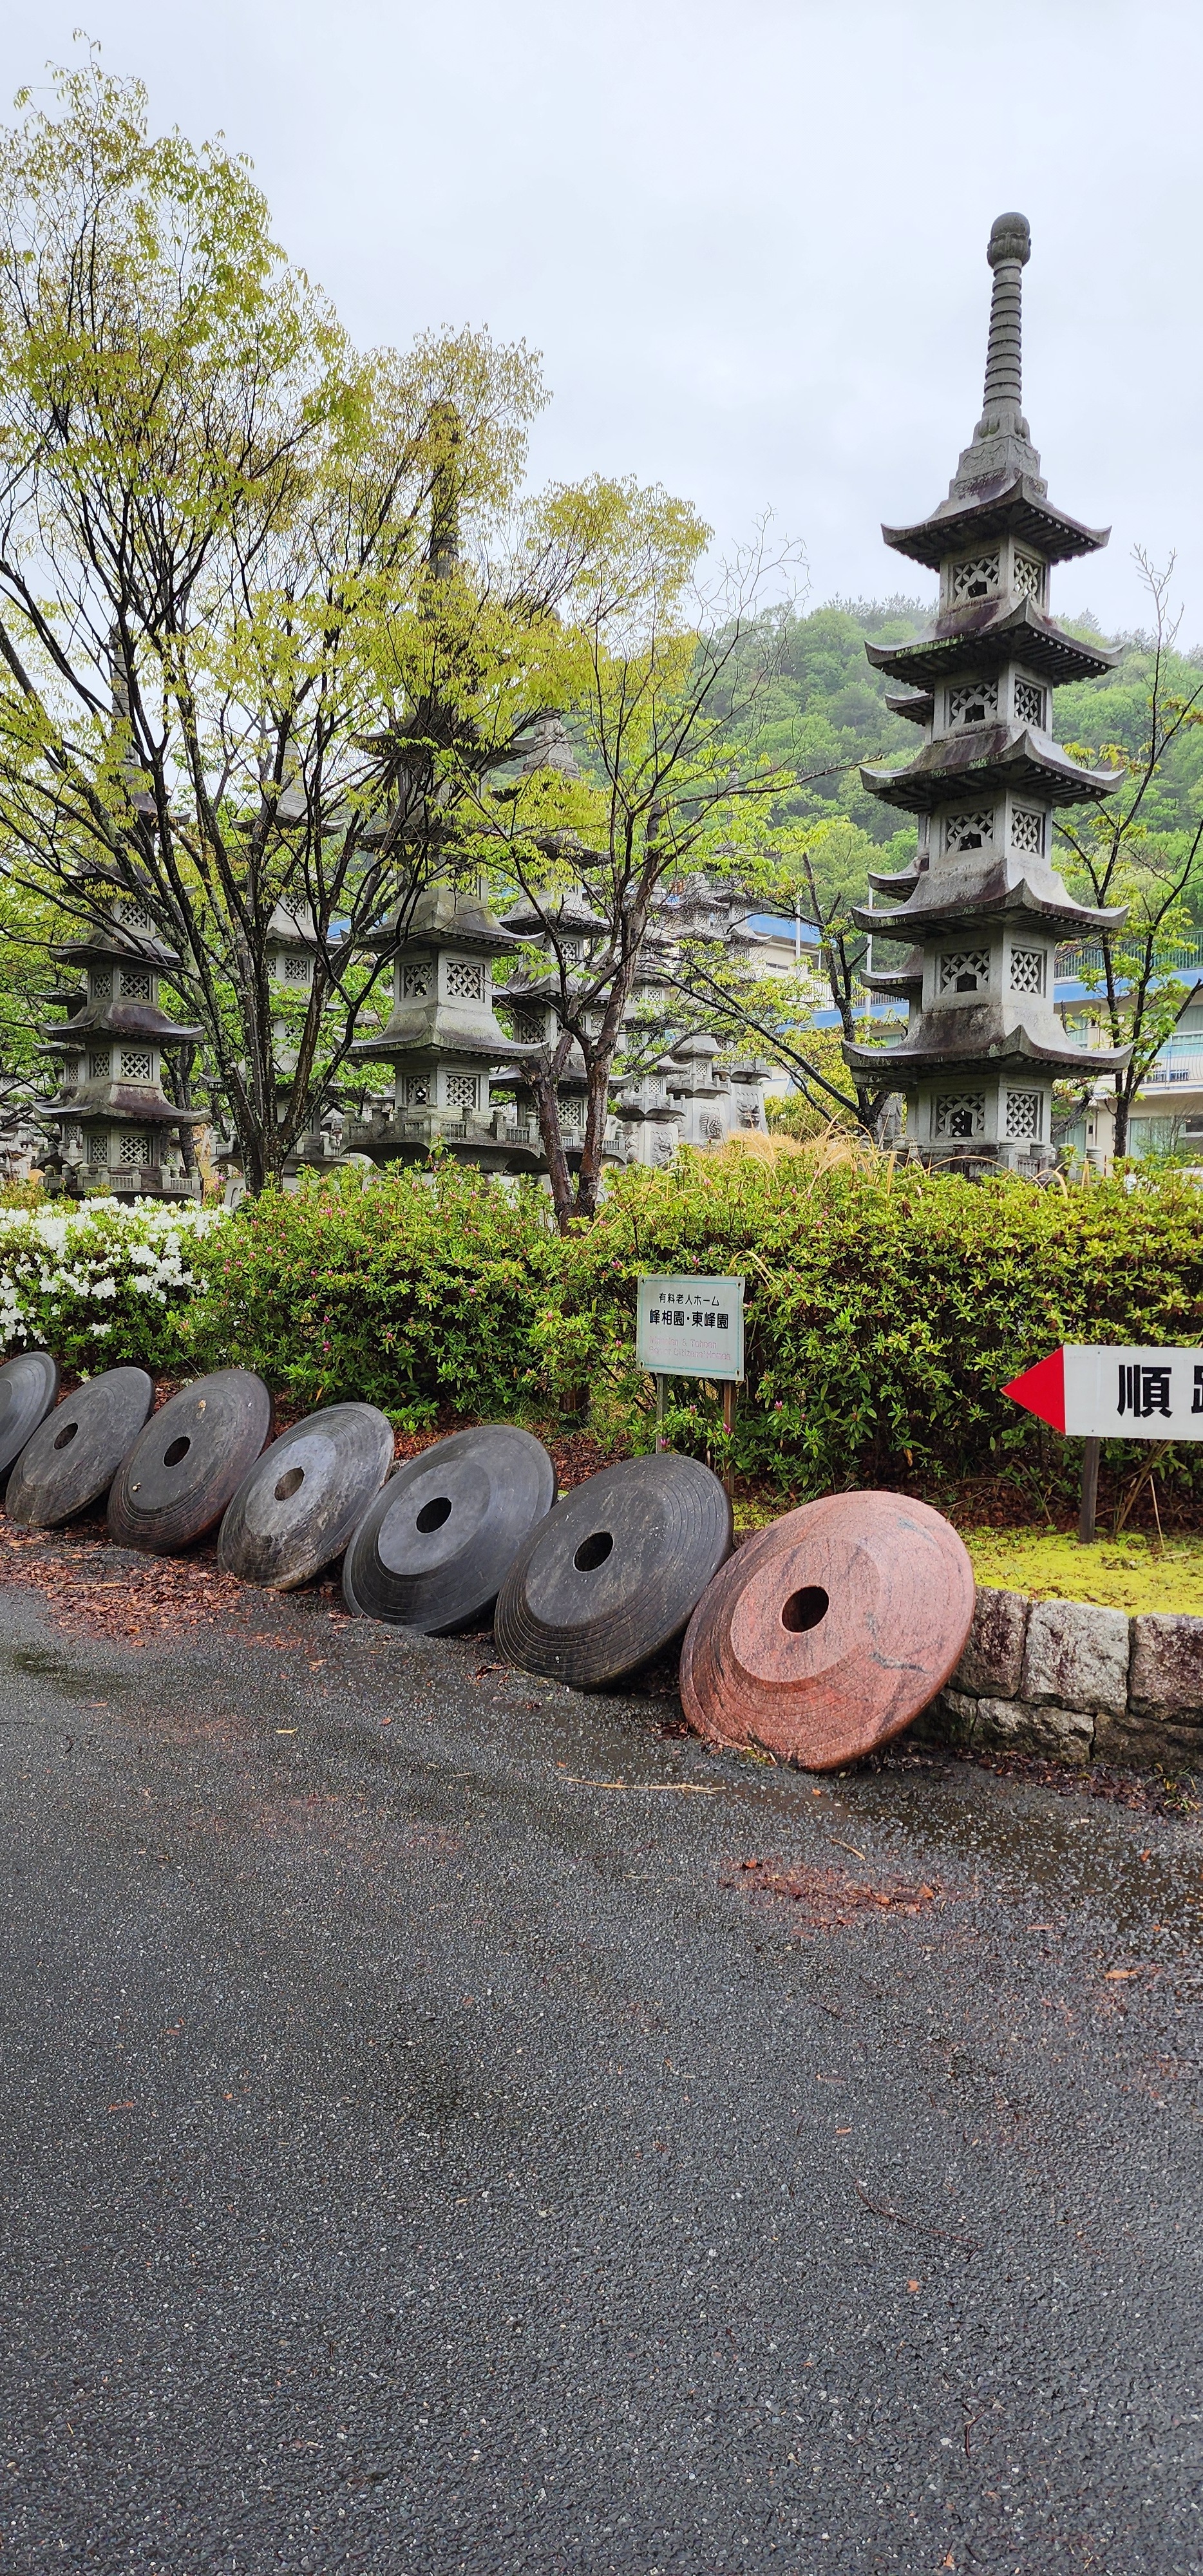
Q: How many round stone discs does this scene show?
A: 7